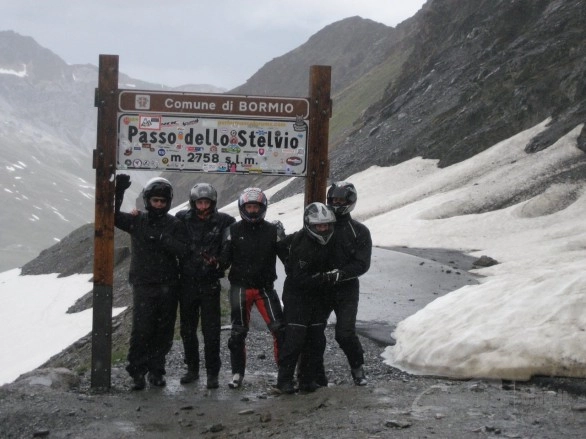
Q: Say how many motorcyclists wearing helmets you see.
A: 5